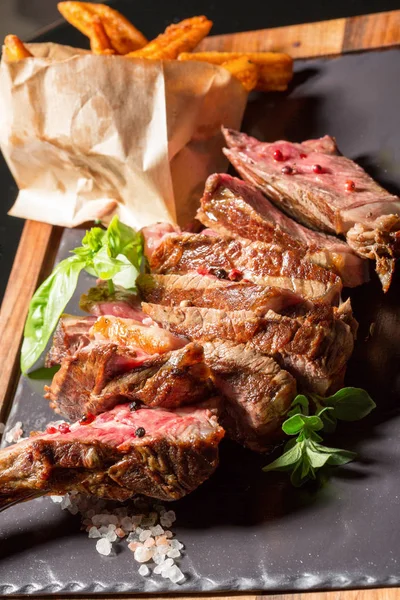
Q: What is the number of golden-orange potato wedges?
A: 6